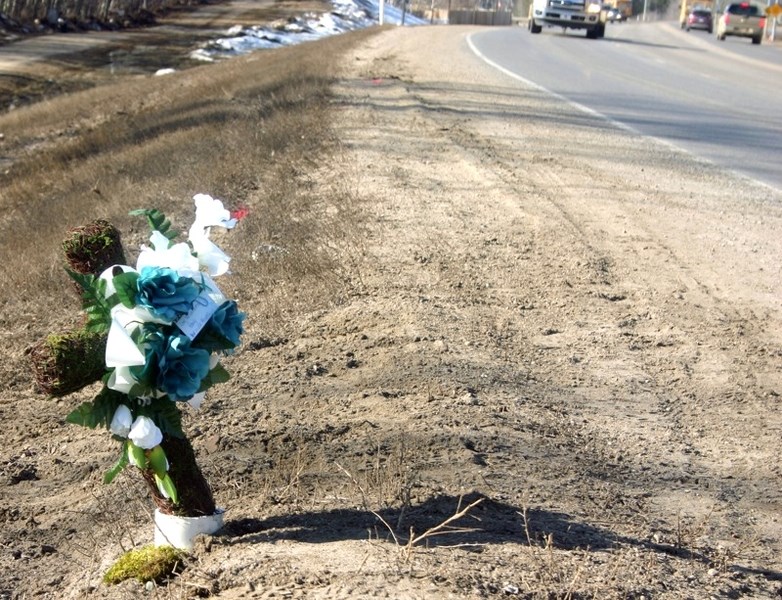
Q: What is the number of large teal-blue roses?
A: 3